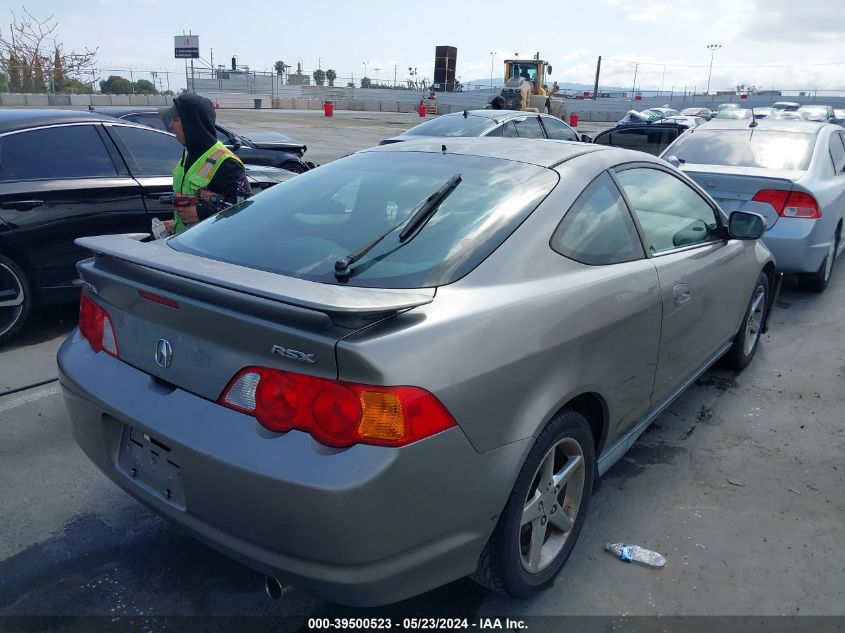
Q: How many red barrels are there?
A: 3